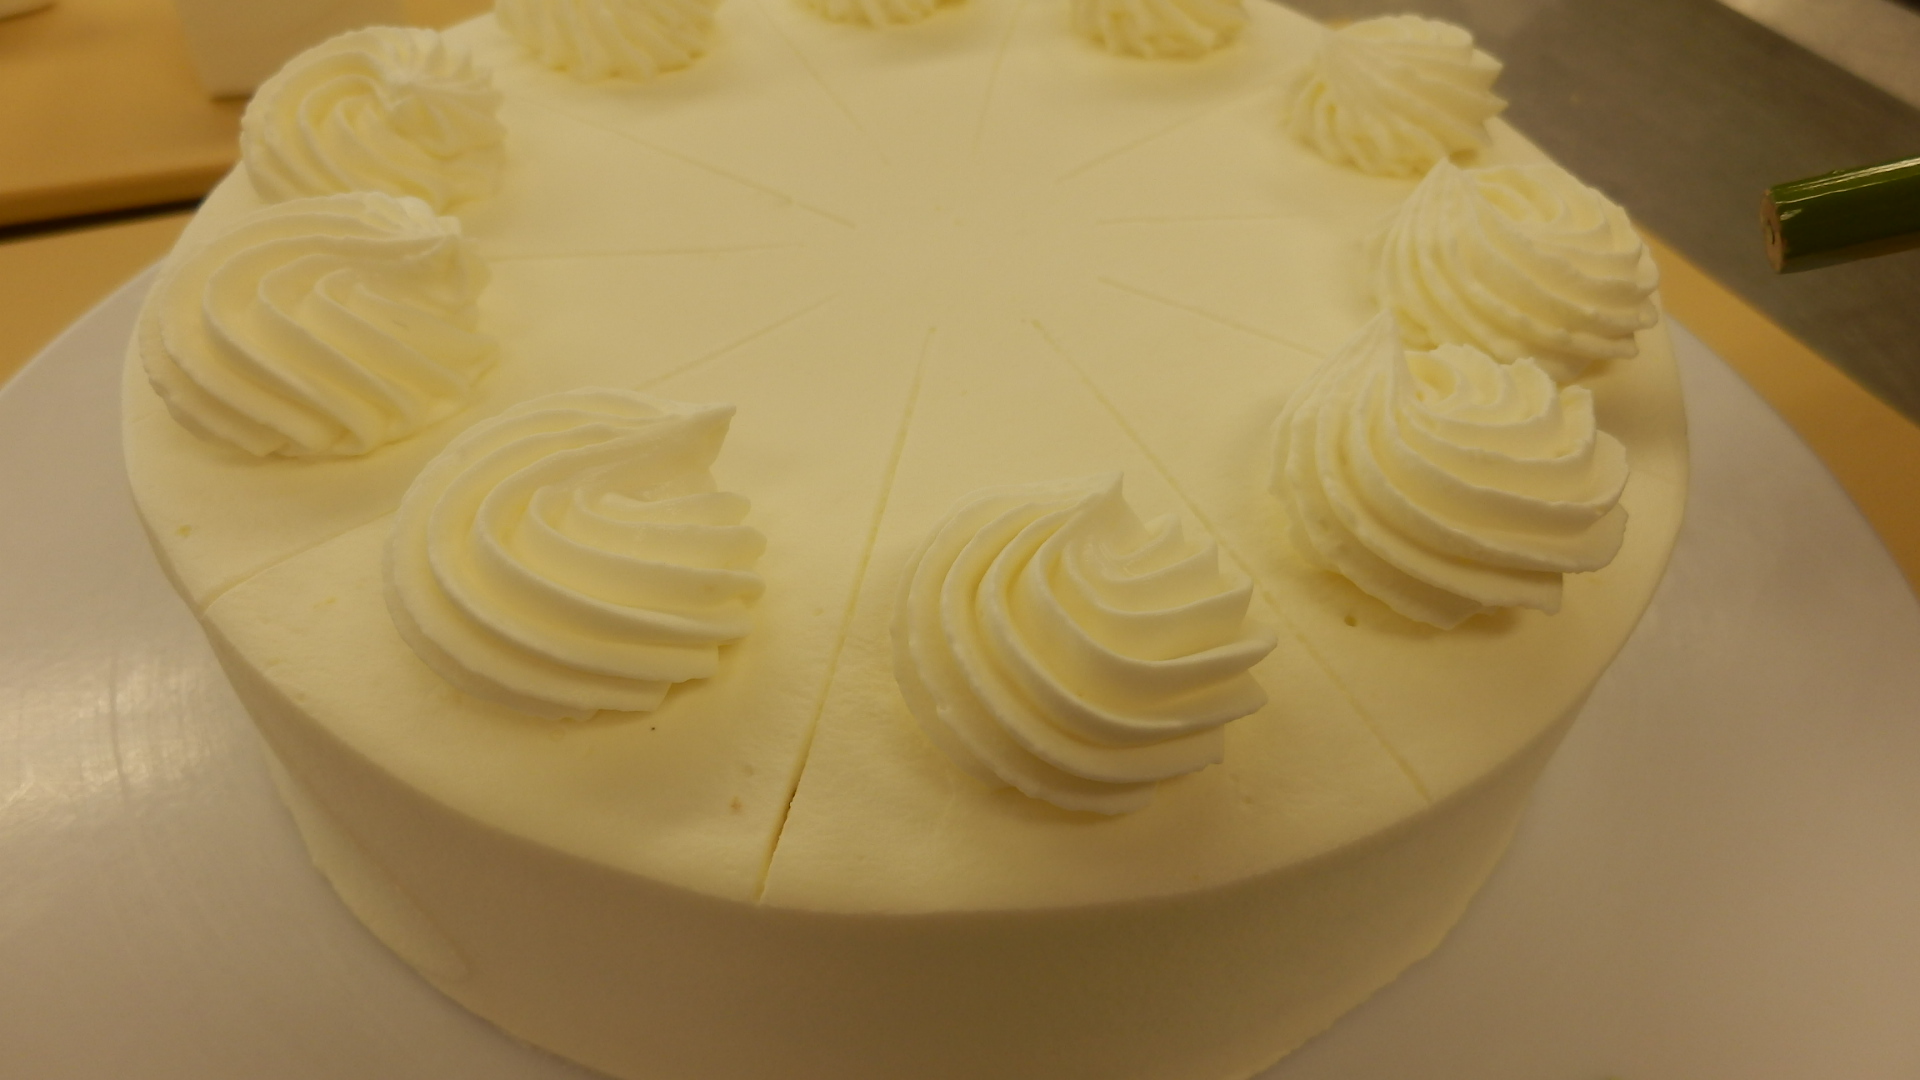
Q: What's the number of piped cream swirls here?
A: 10